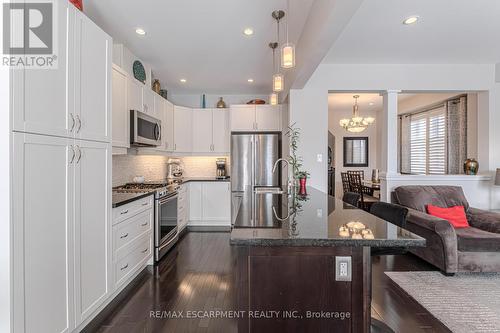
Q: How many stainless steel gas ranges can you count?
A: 1